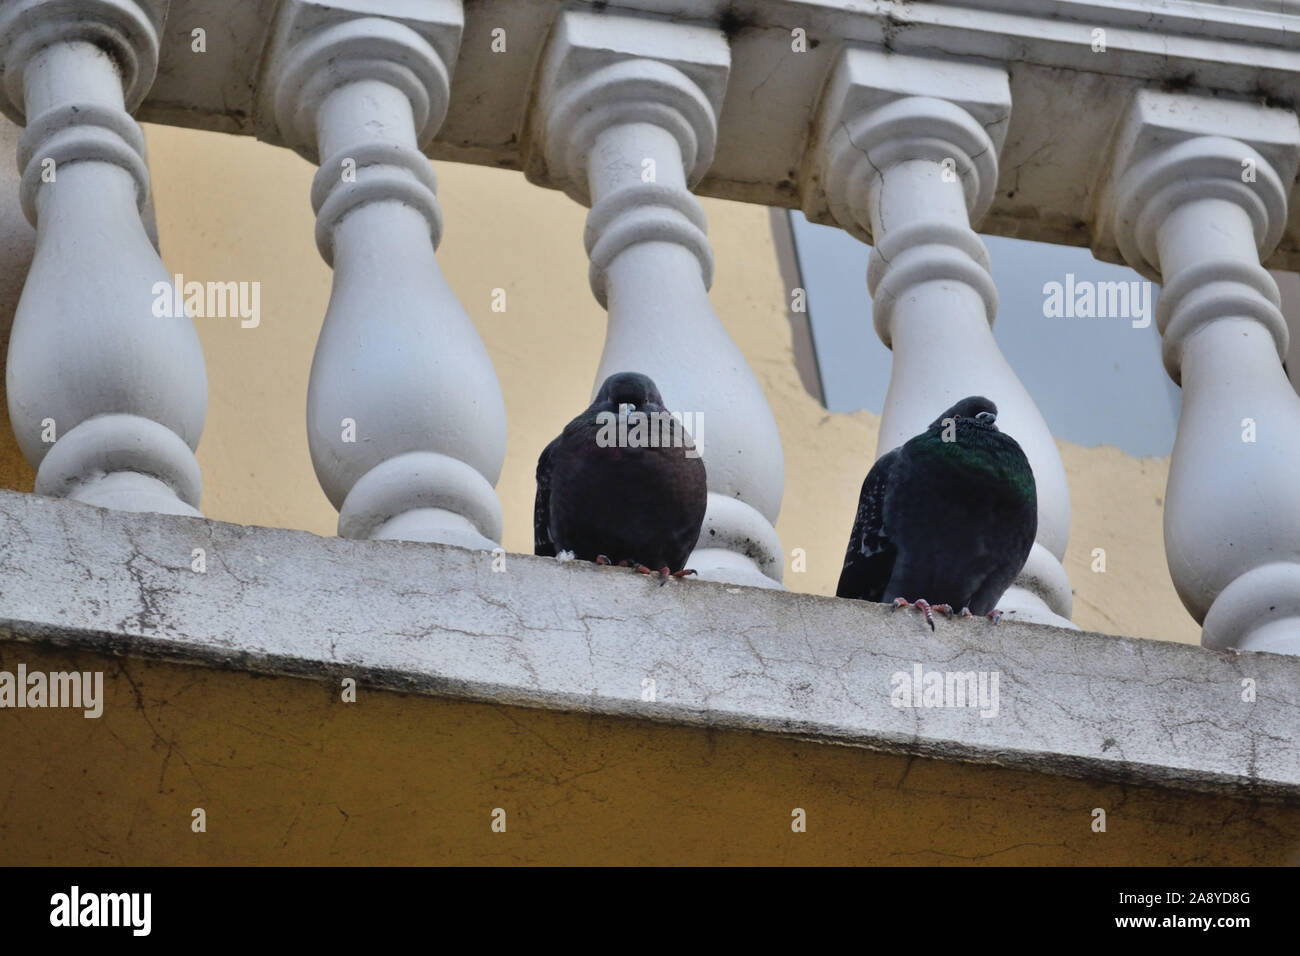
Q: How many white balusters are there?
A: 5